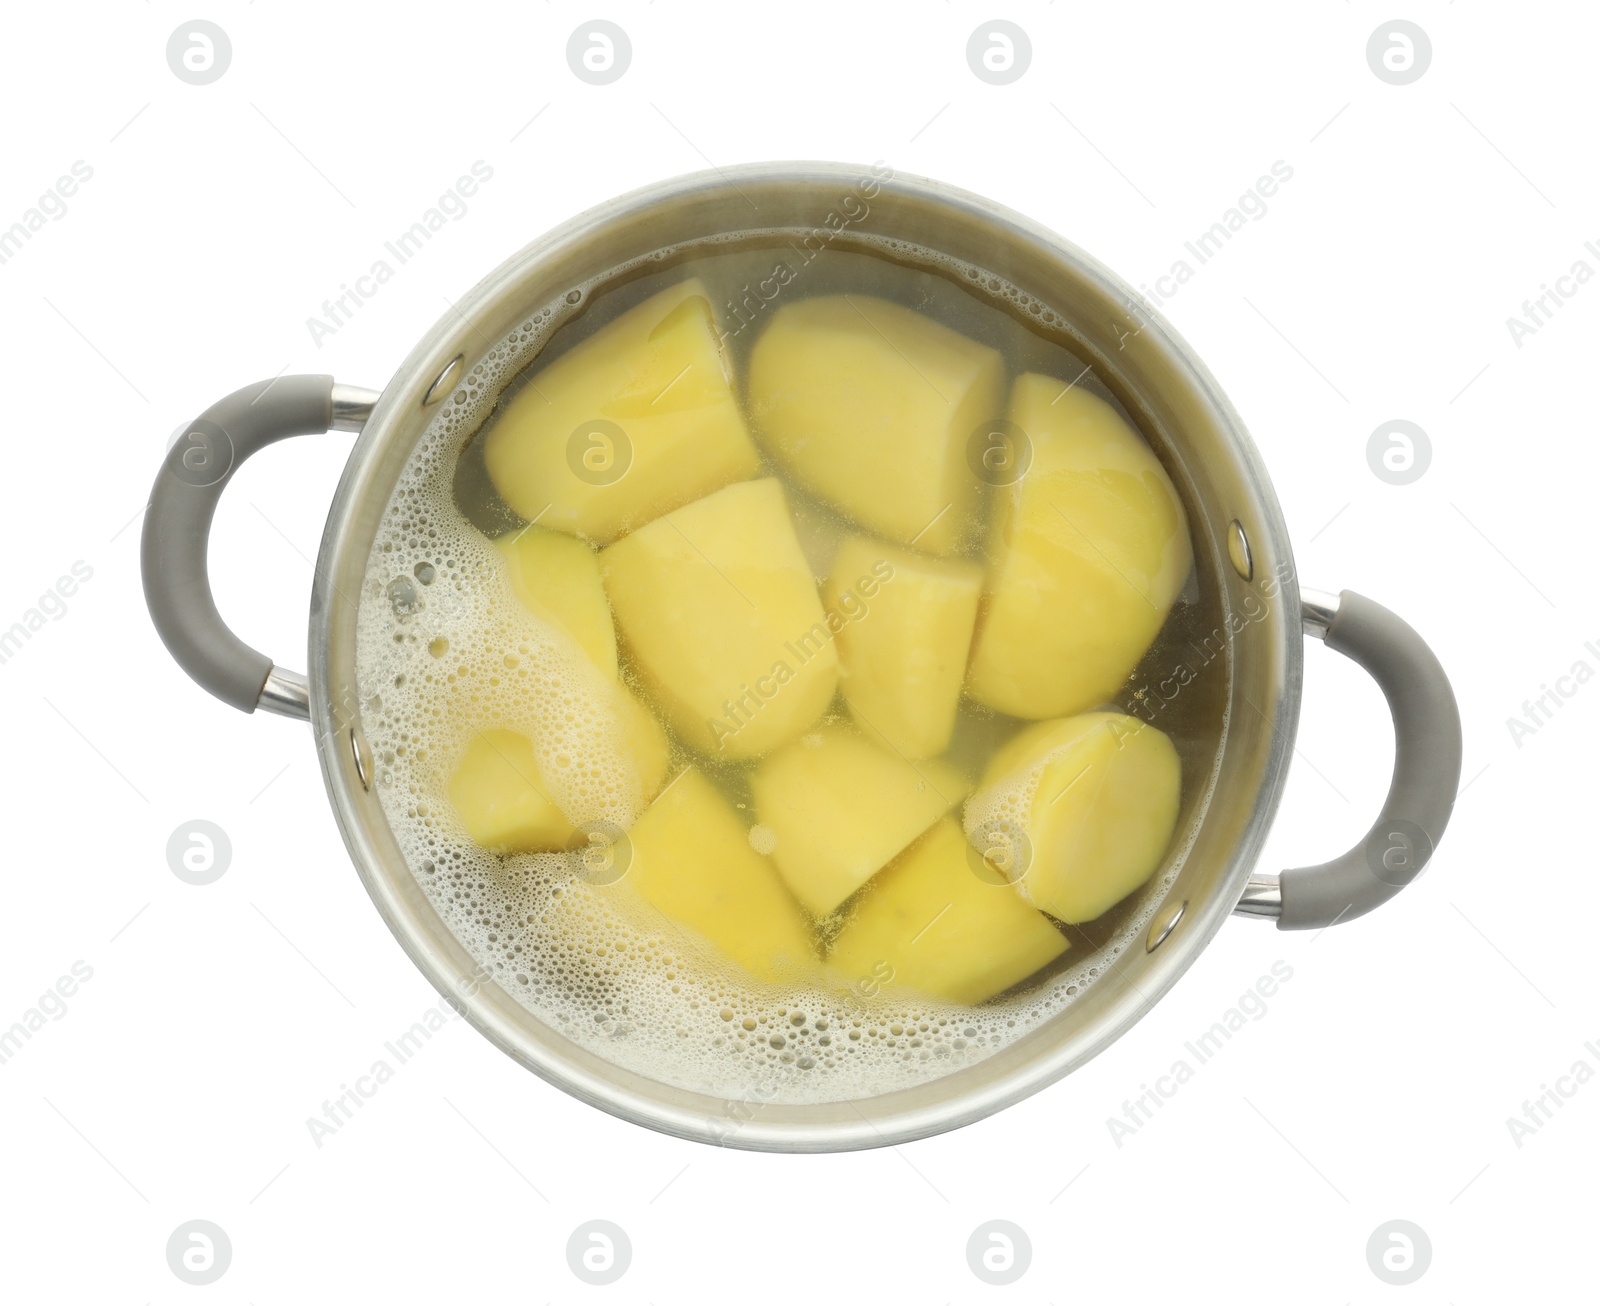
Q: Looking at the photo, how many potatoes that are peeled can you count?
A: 11